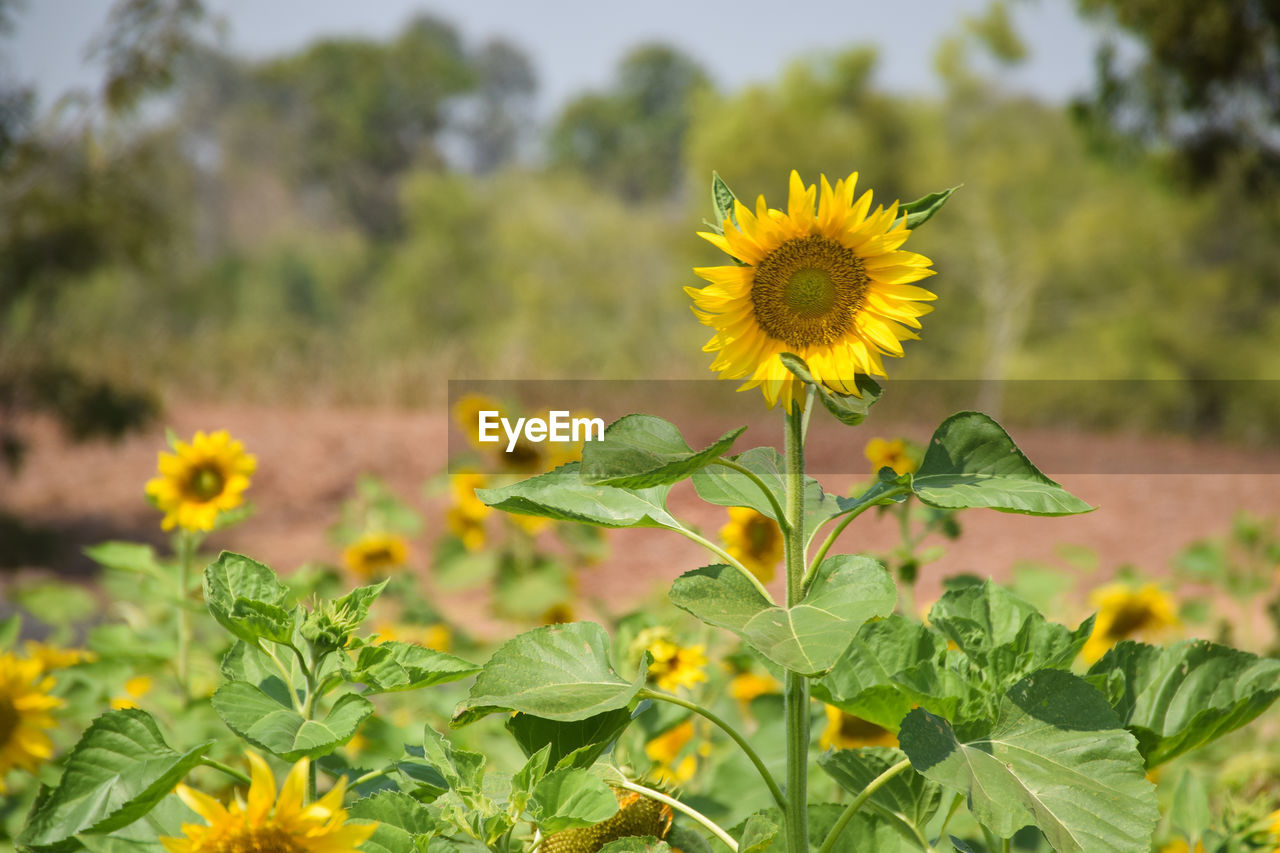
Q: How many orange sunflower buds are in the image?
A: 0